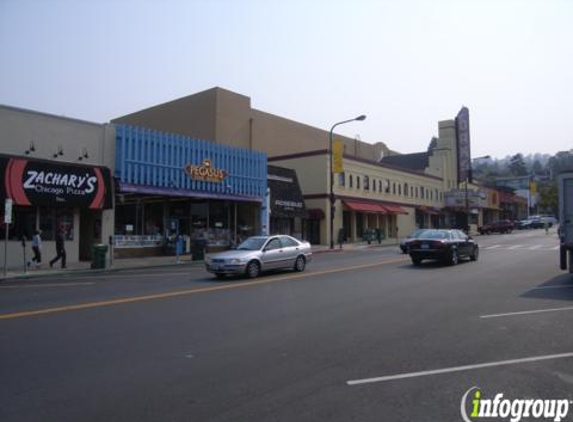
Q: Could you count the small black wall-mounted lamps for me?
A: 3